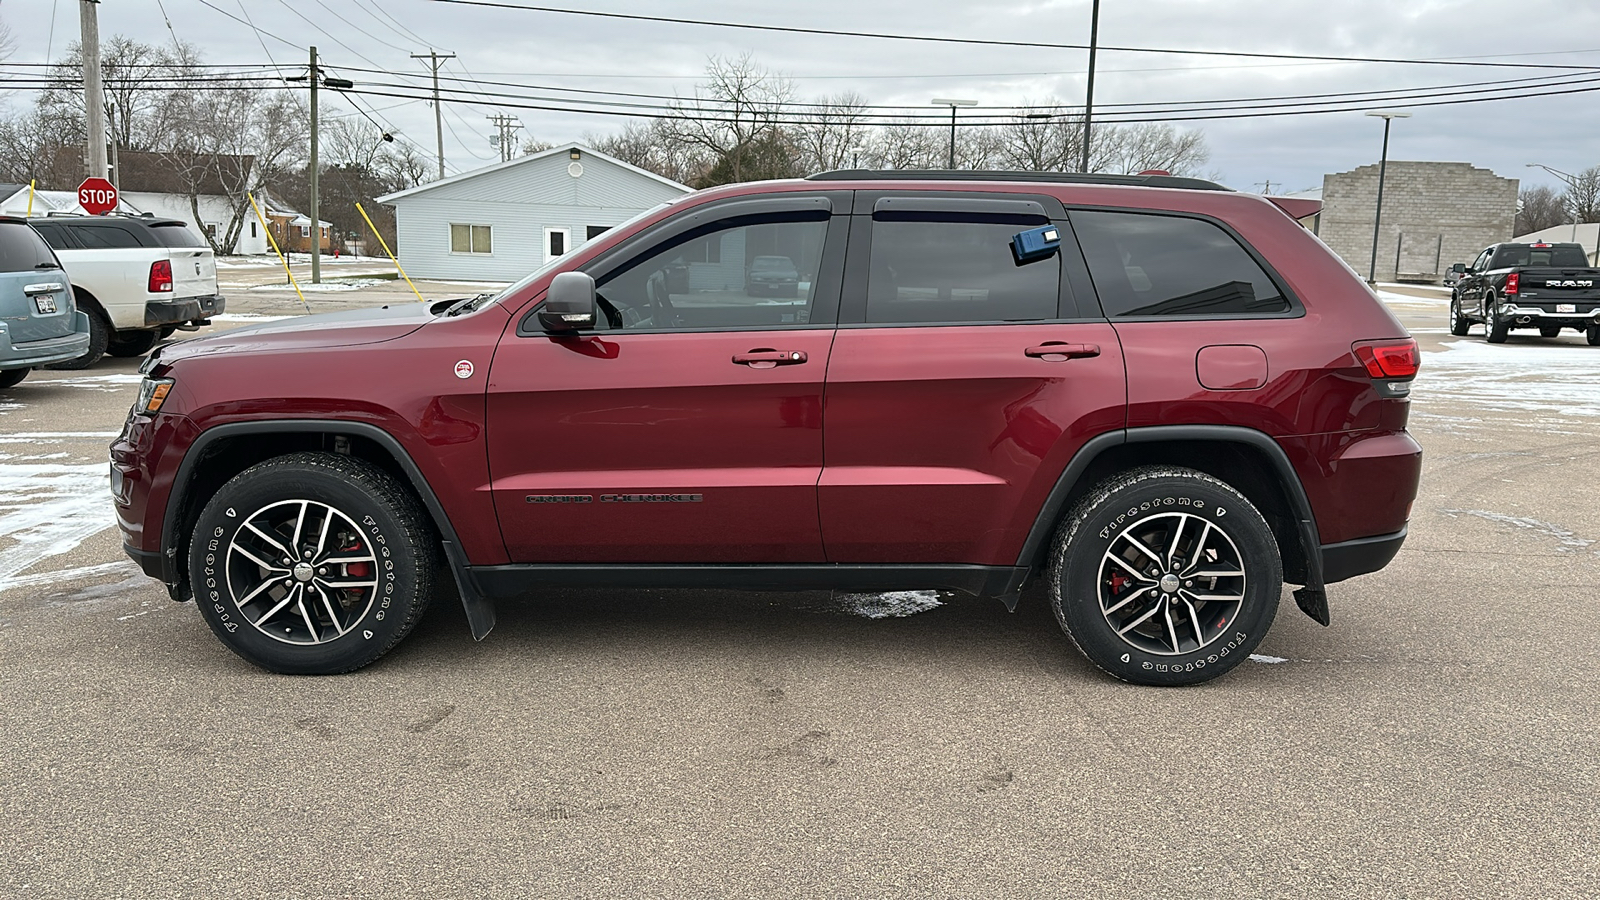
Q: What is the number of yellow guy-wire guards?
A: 3